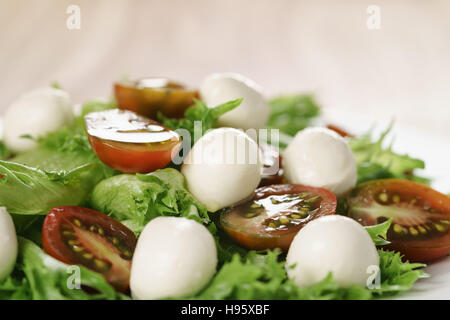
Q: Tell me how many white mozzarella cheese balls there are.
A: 7